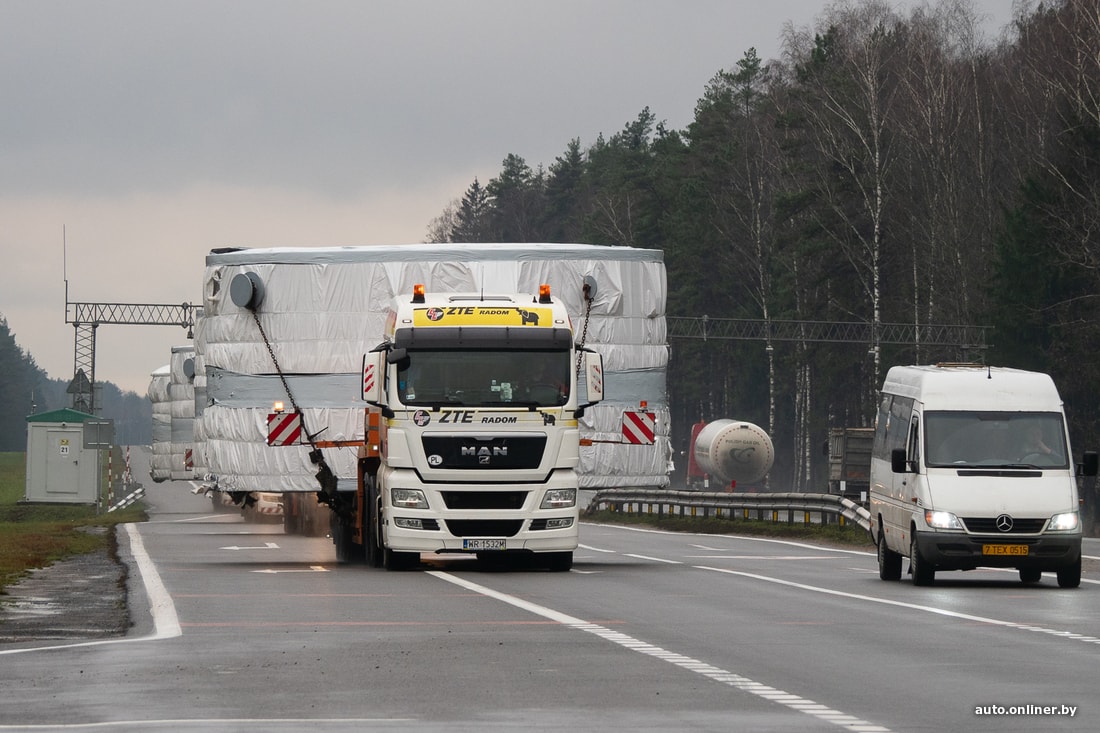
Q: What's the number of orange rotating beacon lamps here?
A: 4